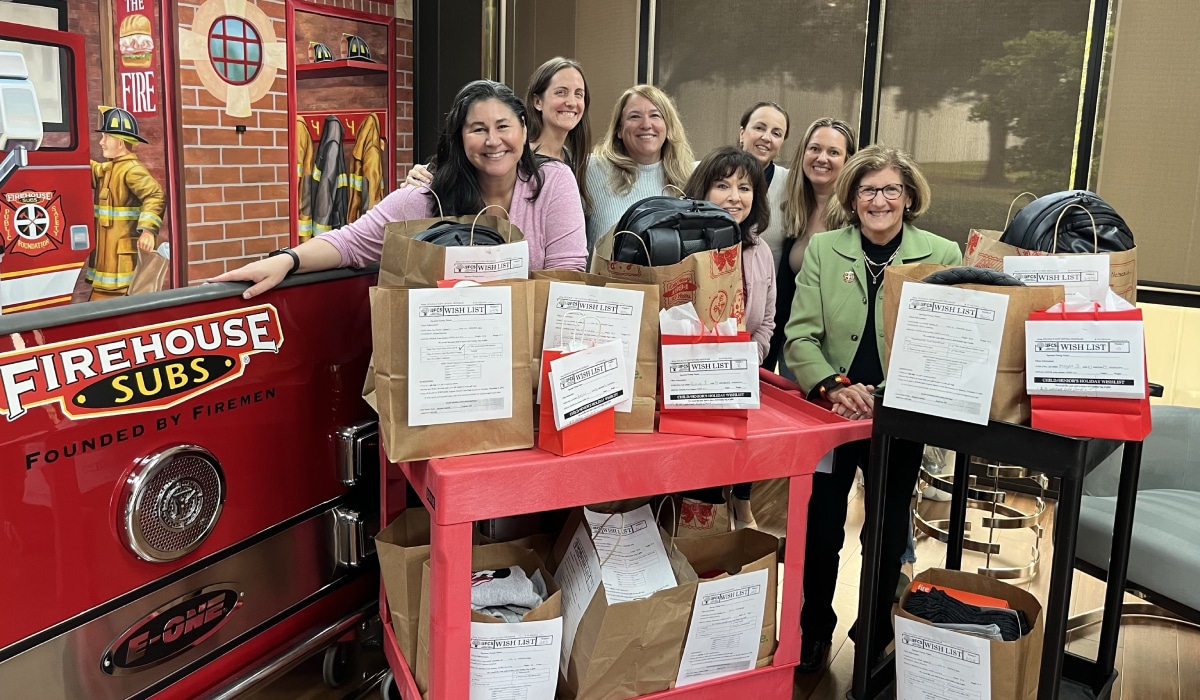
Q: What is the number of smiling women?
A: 7